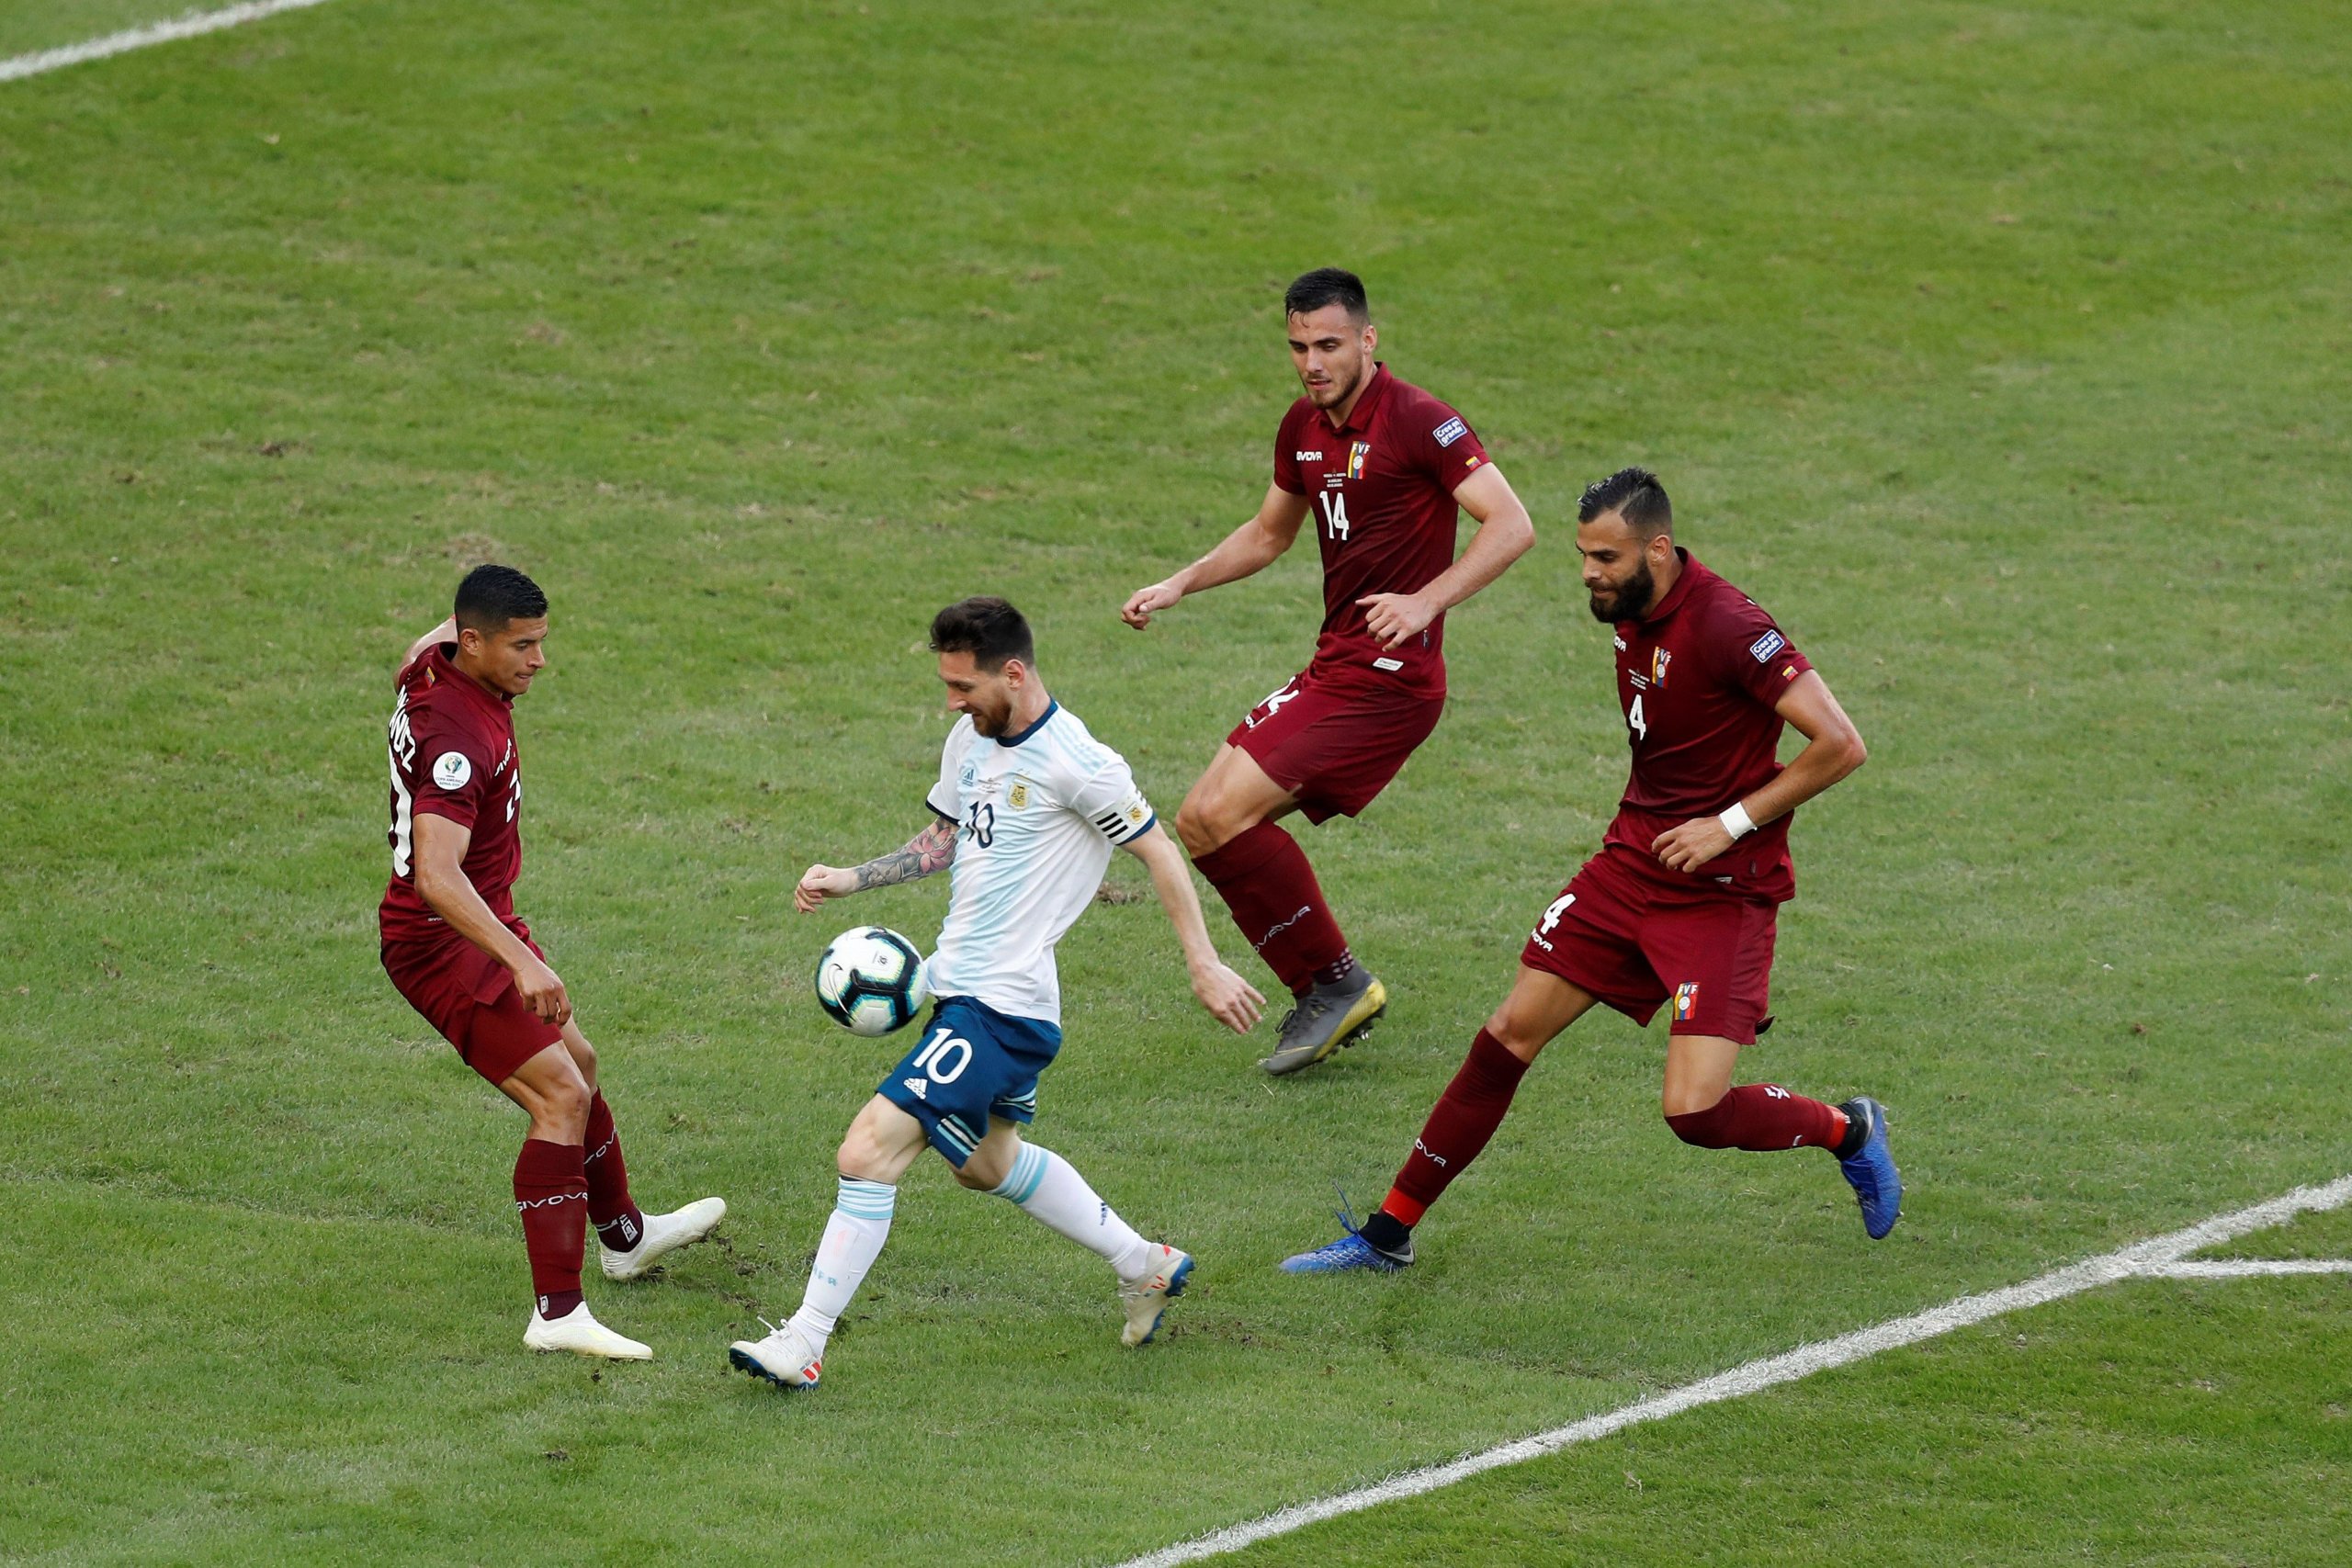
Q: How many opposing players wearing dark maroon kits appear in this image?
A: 3